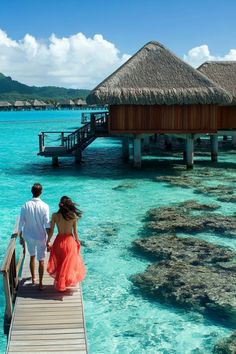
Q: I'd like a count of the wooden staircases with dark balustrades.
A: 1